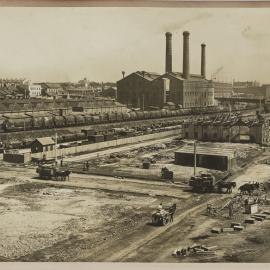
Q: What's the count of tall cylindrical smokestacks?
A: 3